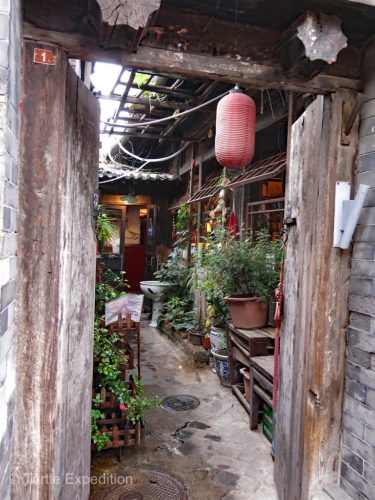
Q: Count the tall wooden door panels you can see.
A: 2